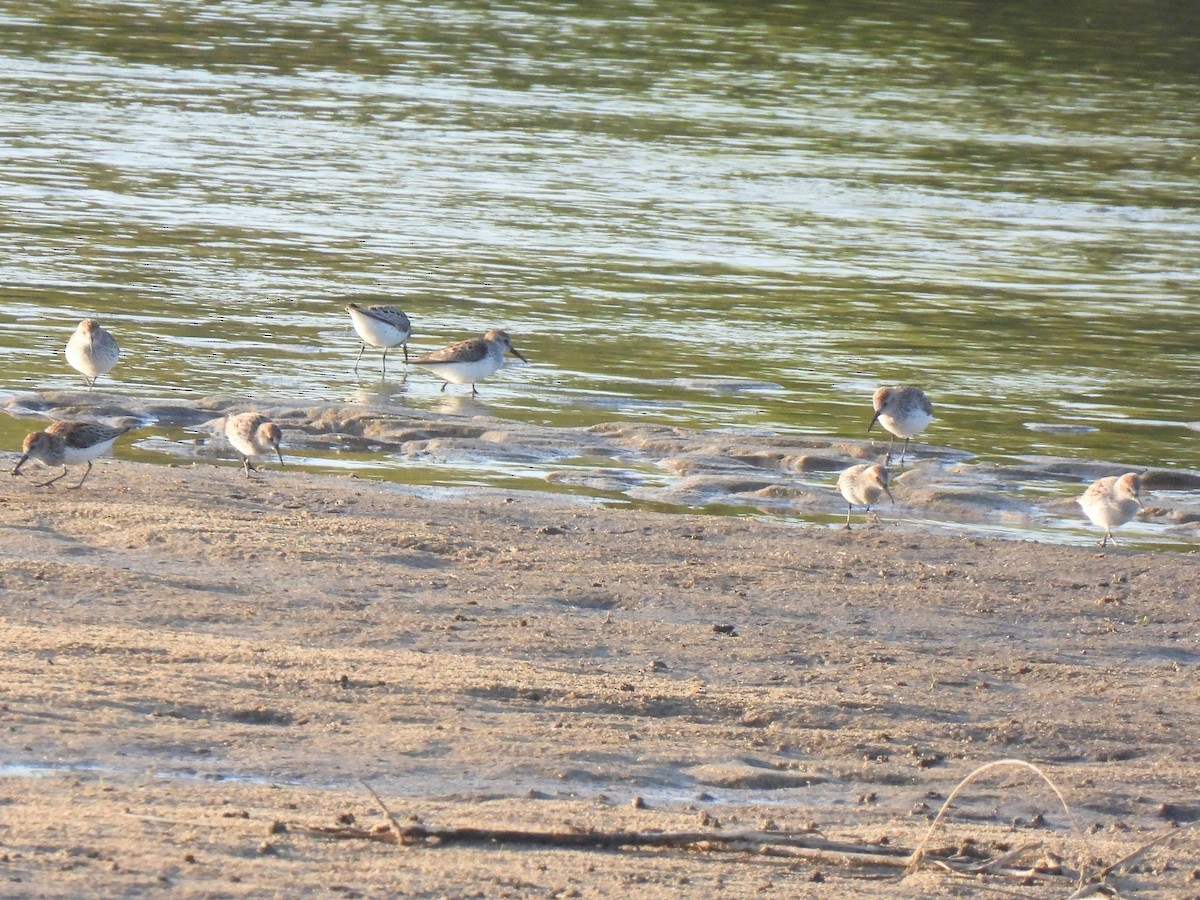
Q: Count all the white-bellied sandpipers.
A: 8